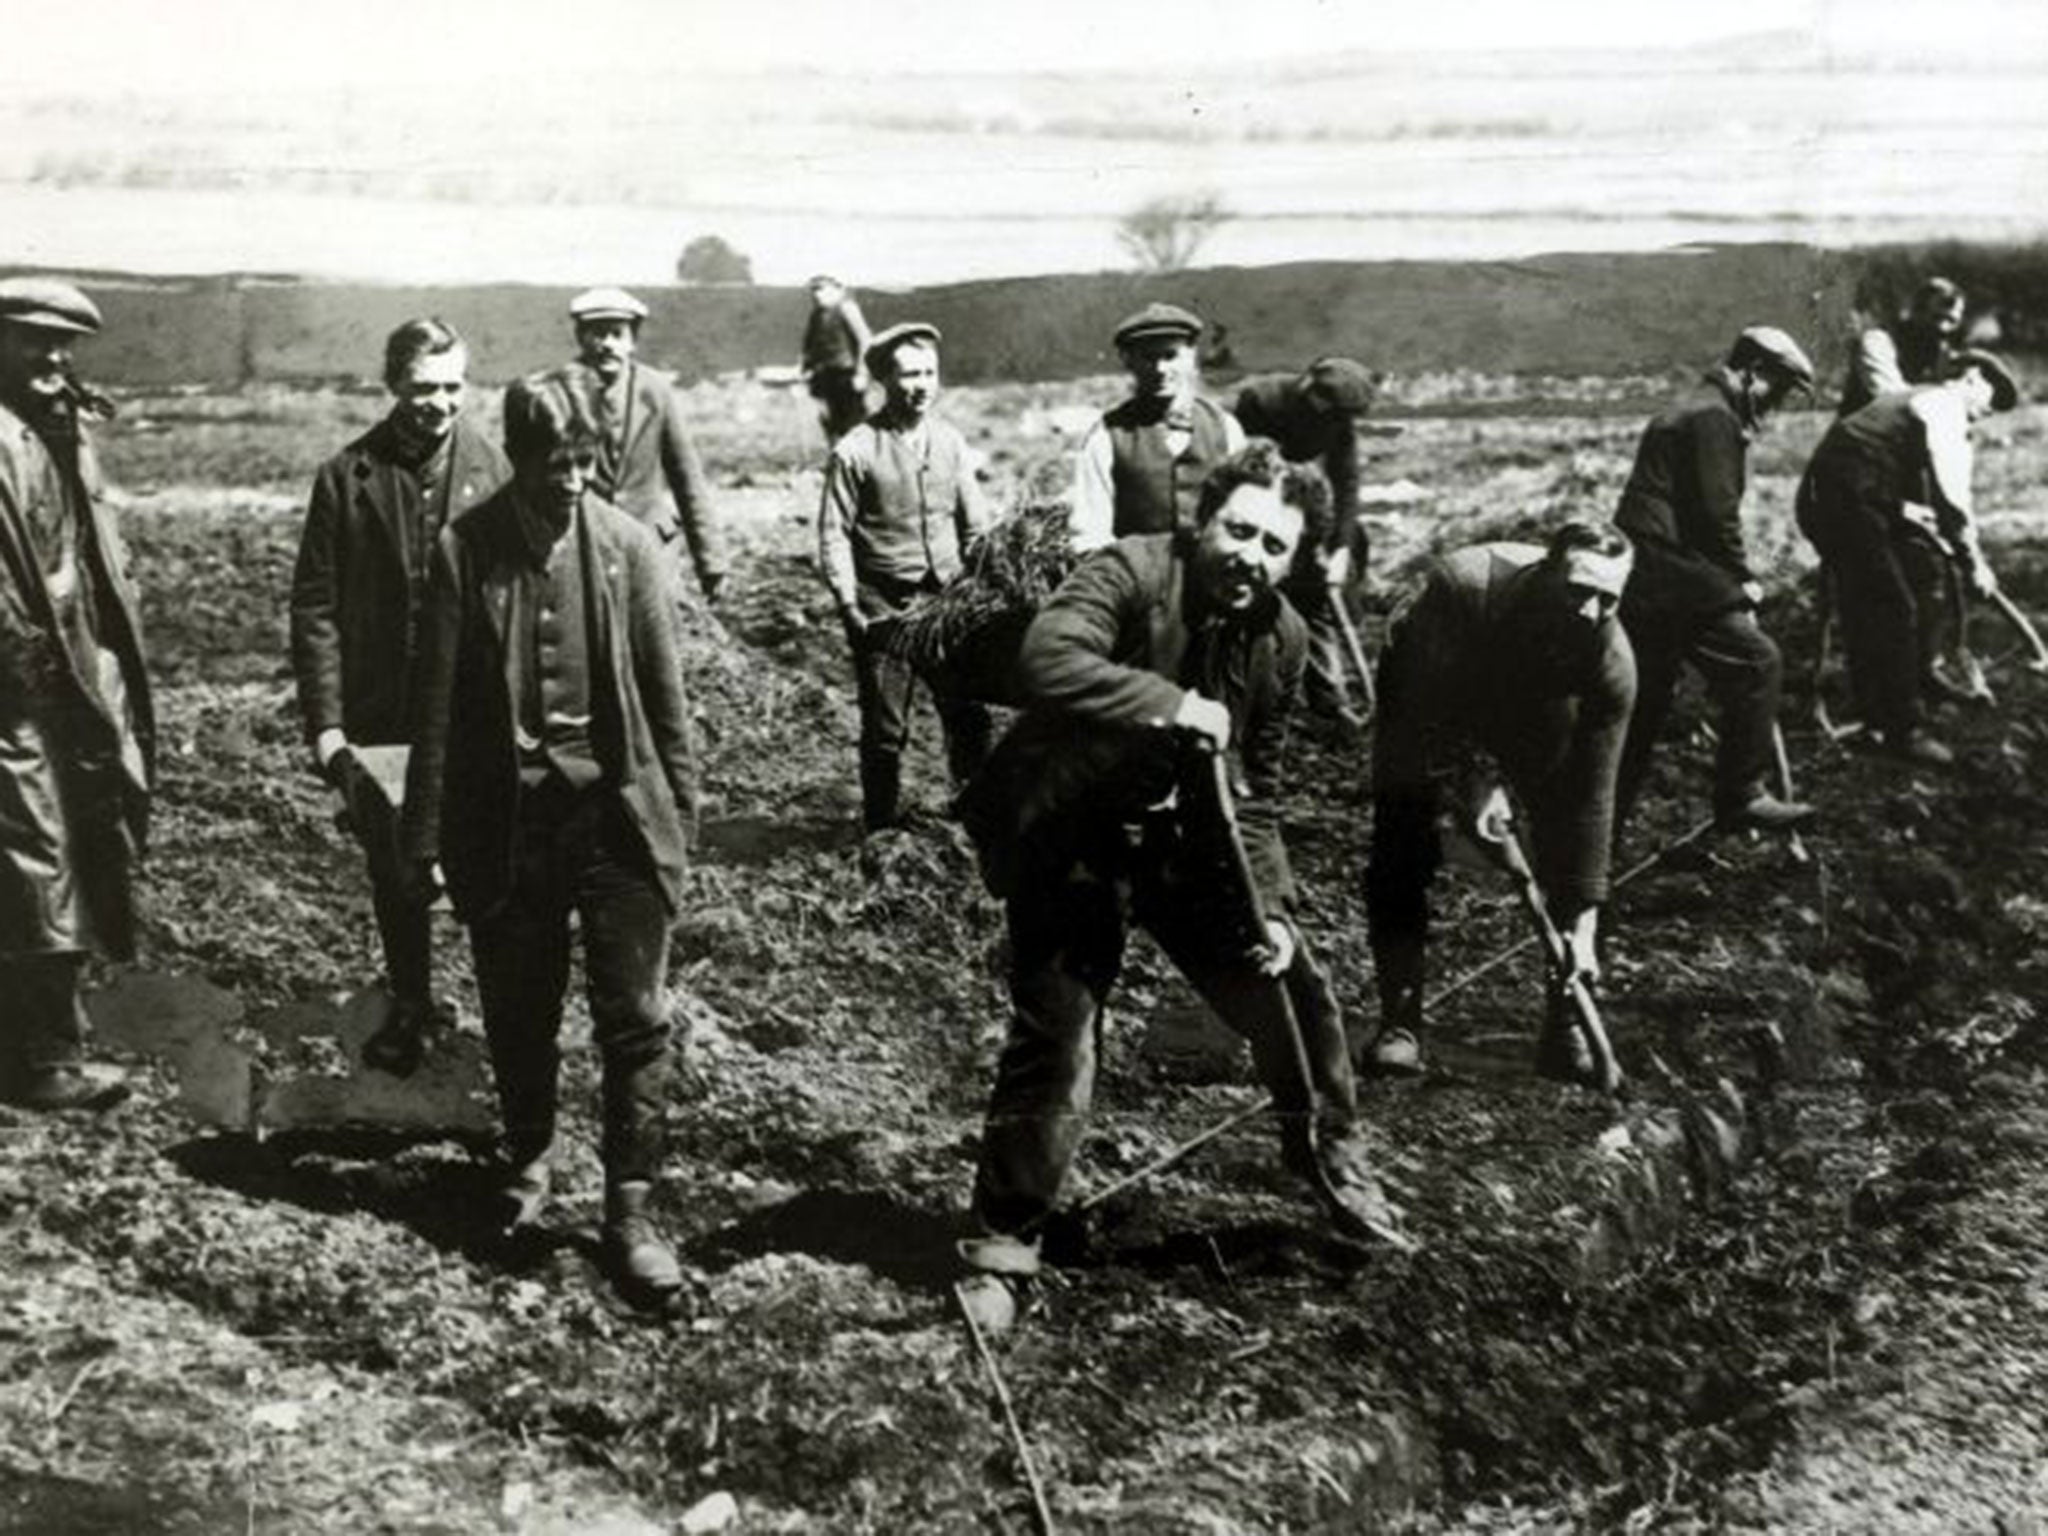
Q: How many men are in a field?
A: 13